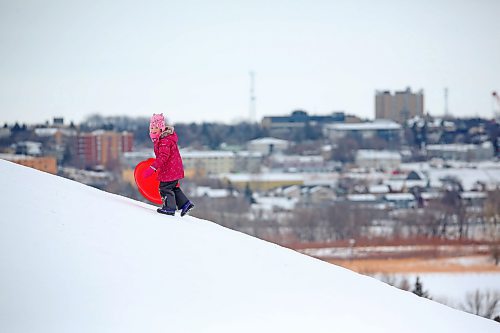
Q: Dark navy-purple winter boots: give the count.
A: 2